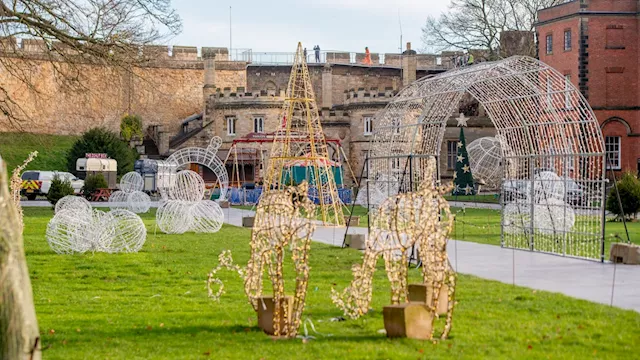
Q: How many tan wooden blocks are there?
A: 3